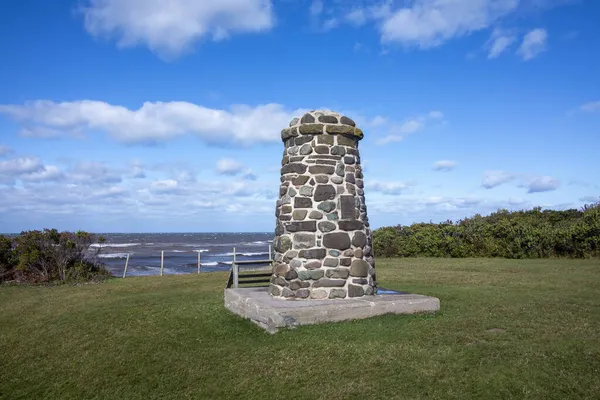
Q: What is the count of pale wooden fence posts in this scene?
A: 5